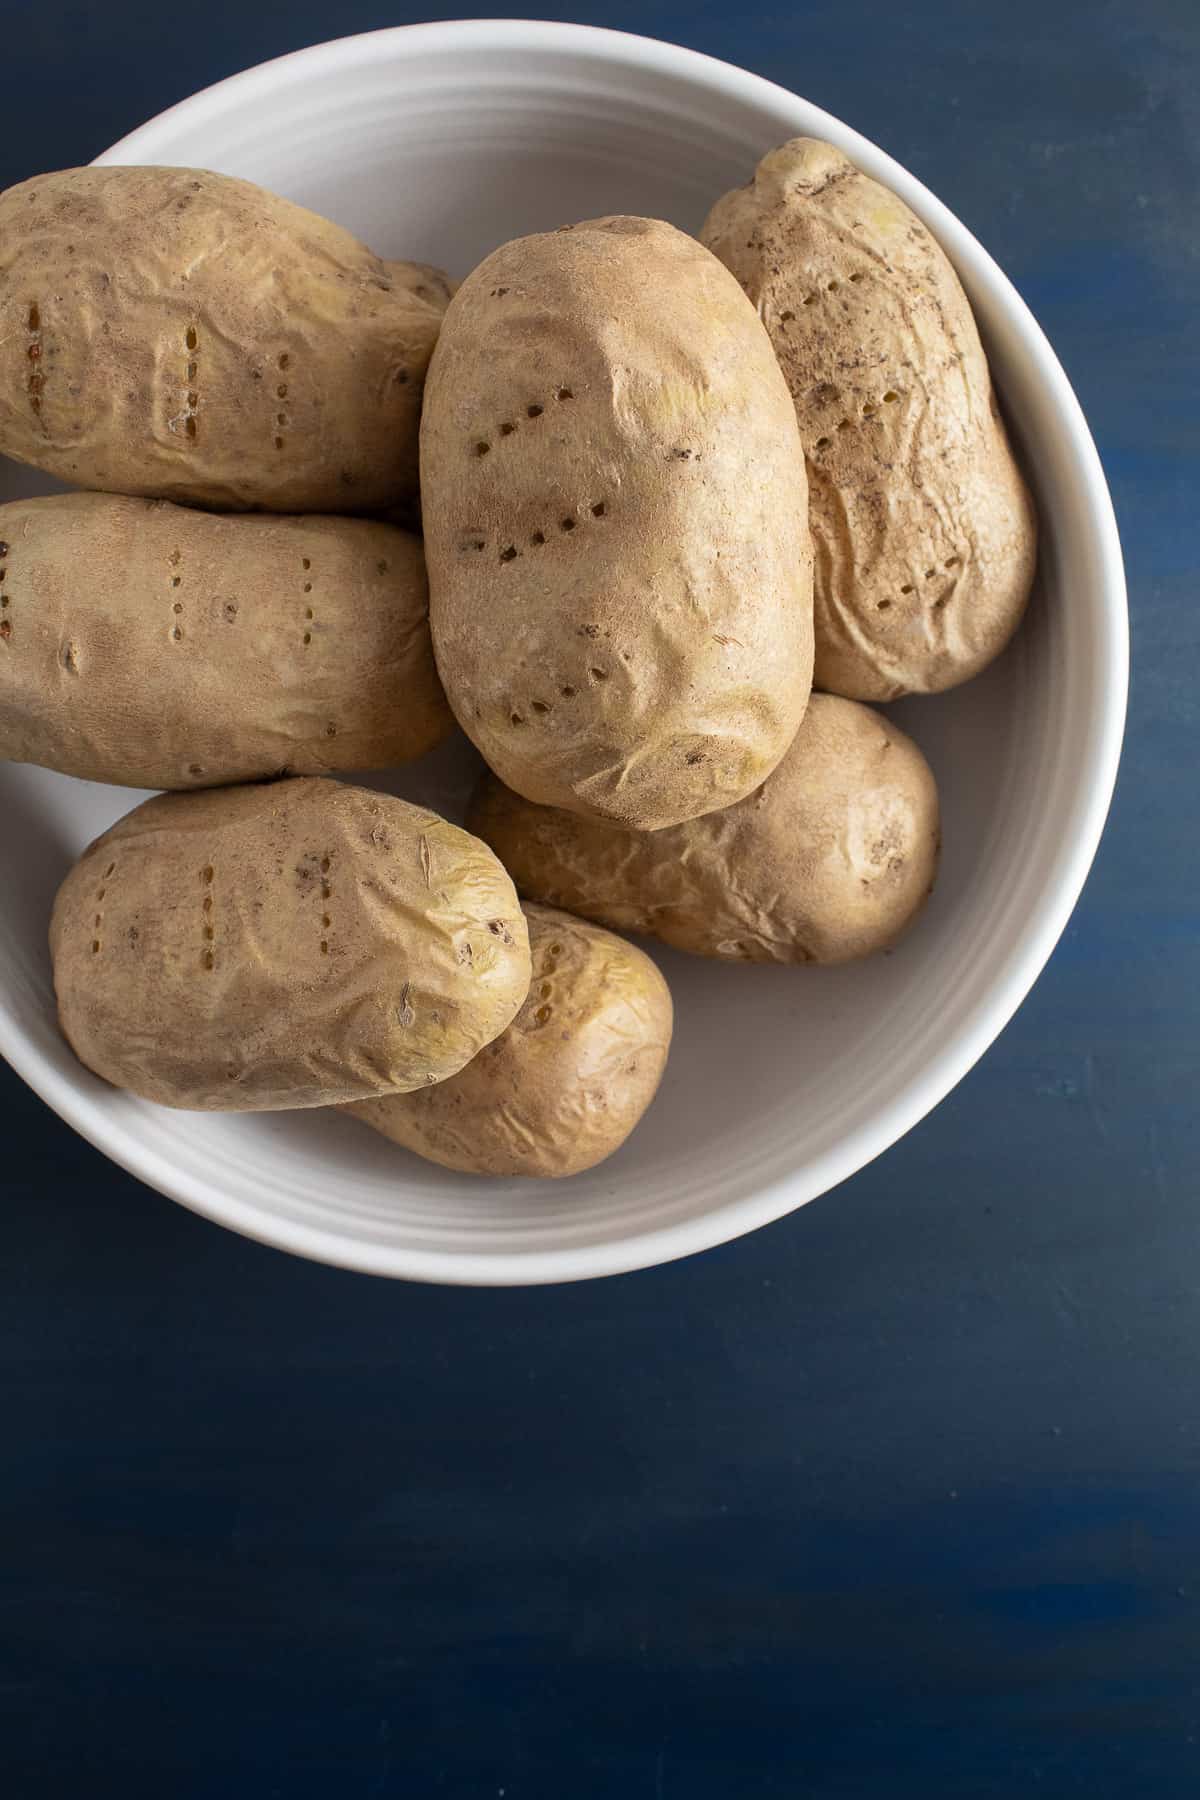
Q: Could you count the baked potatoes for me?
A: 7